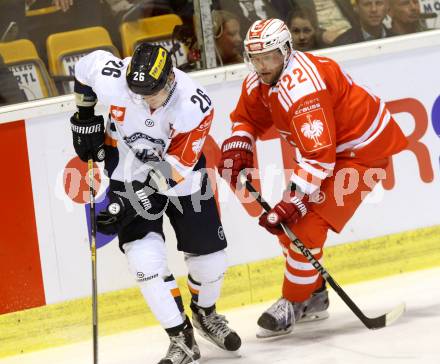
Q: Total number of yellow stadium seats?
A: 3